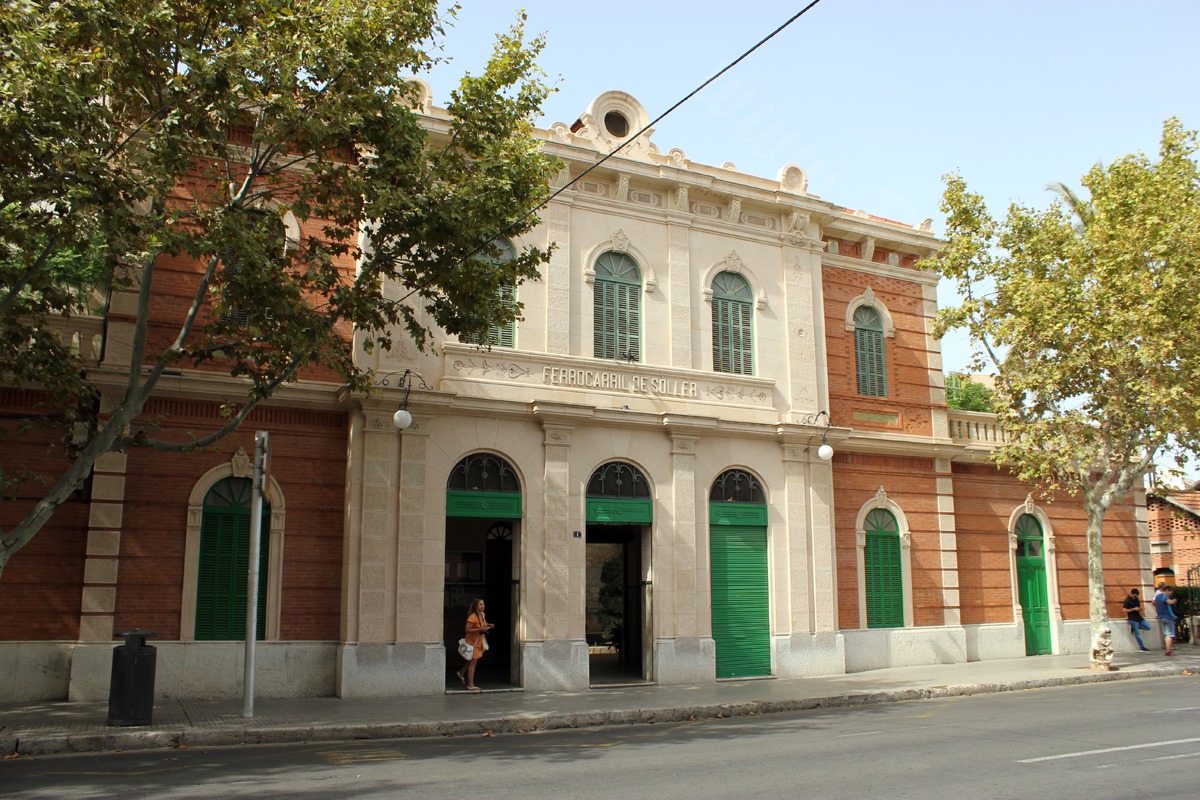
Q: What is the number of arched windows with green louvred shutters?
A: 7